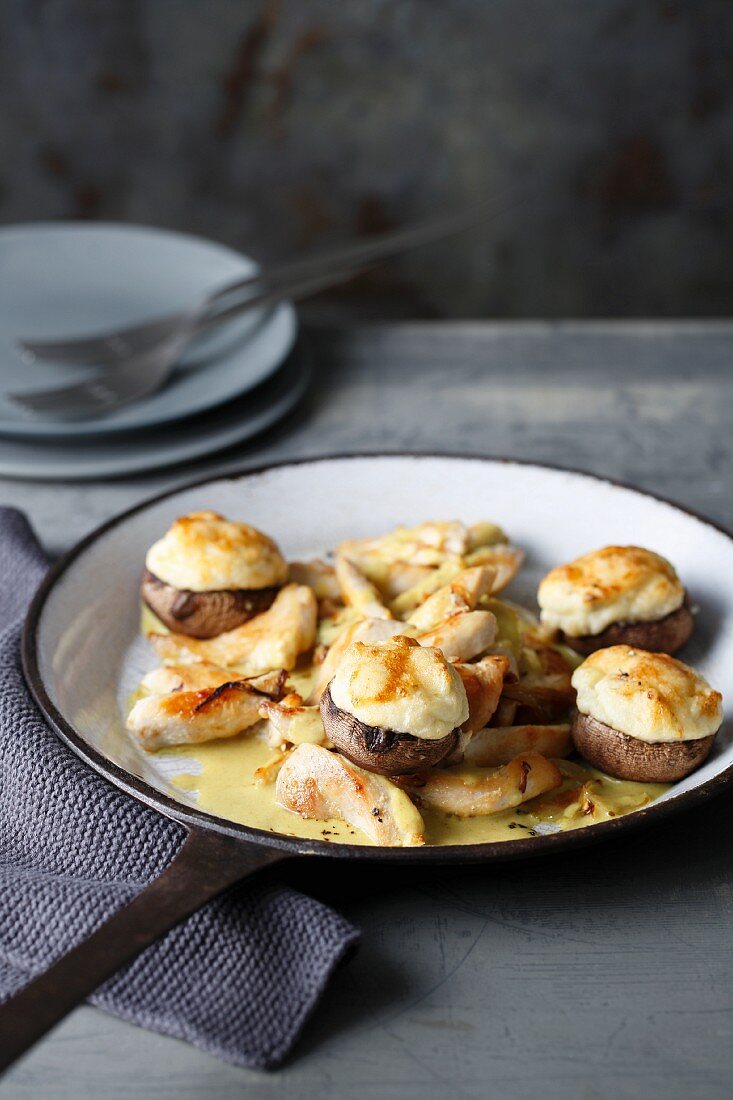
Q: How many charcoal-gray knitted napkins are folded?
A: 1